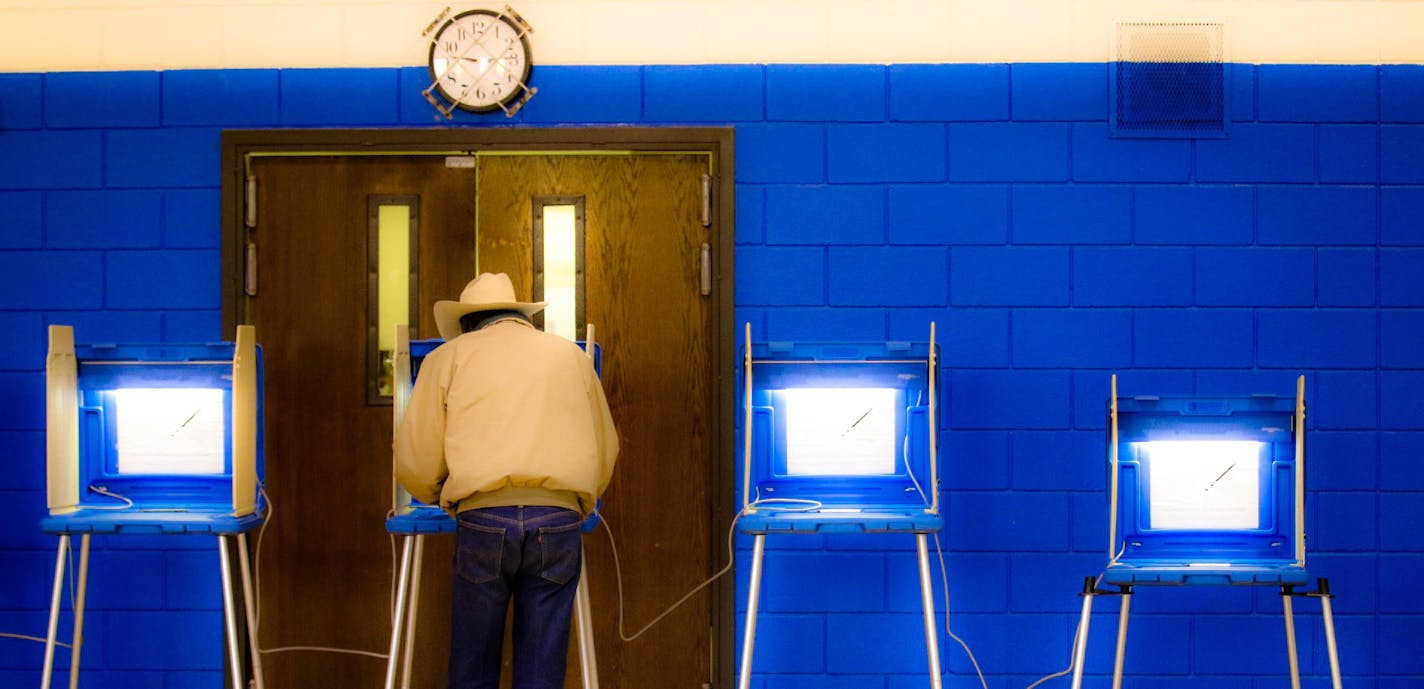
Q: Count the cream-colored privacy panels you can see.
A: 8